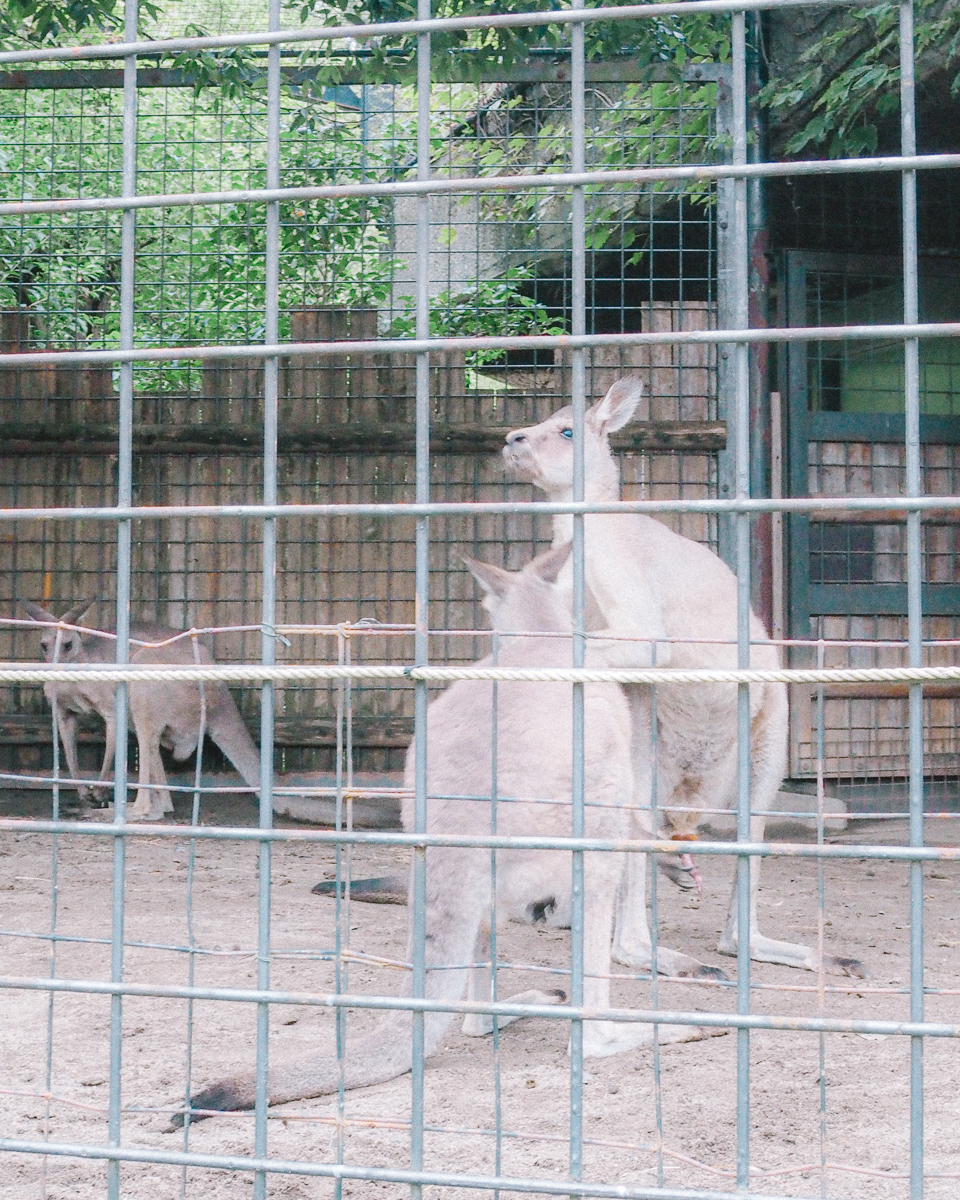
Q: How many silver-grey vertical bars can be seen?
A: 6